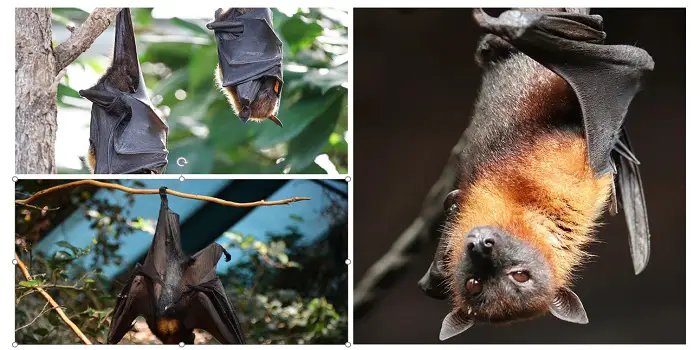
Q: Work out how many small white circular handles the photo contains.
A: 8